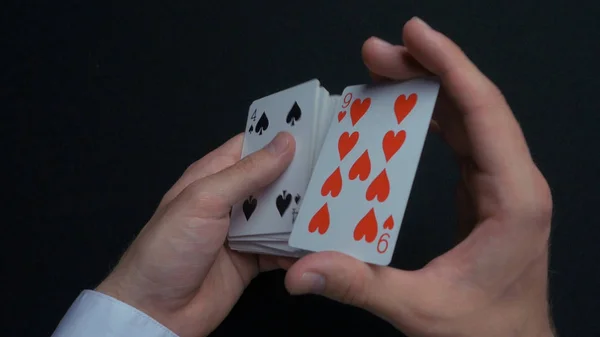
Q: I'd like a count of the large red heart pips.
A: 9